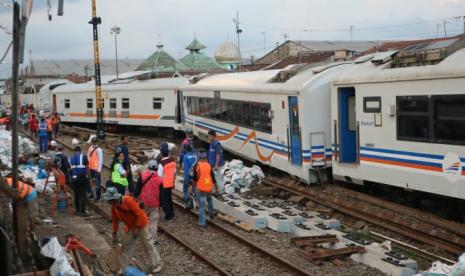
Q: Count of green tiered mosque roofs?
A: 2